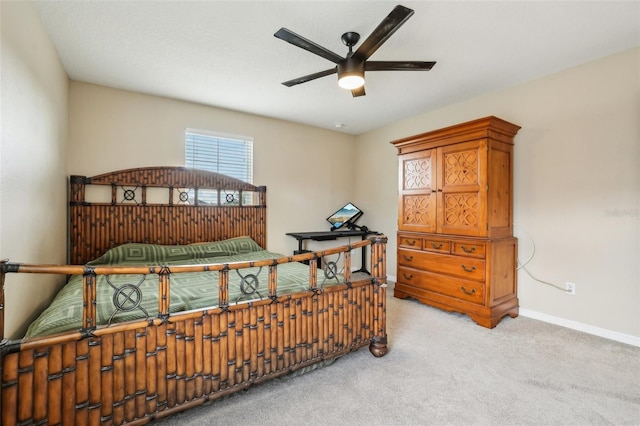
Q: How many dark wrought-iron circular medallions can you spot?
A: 6